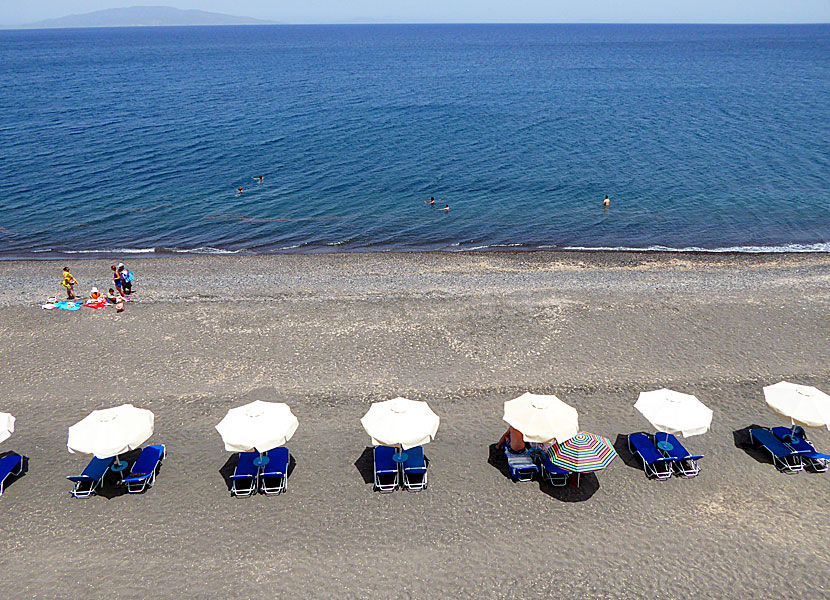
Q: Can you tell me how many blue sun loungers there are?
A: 13